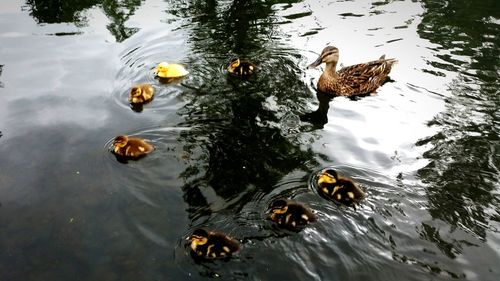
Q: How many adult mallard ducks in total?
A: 1